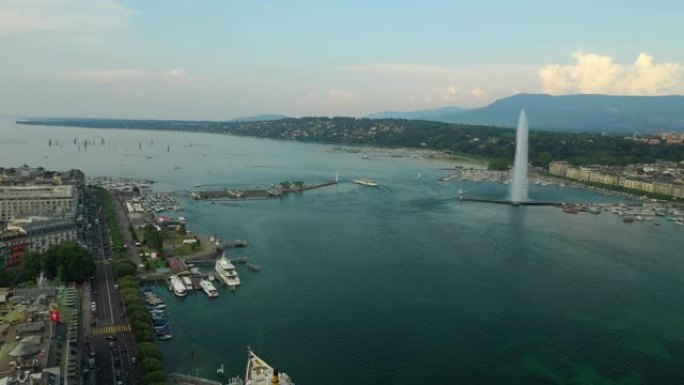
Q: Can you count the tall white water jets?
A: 1